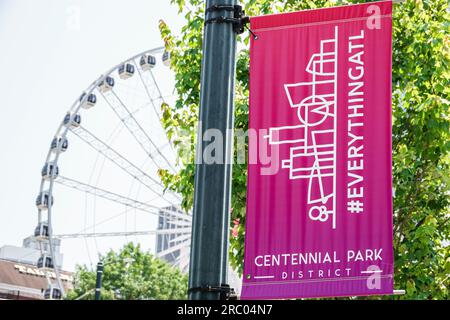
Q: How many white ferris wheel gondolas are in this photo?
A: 12